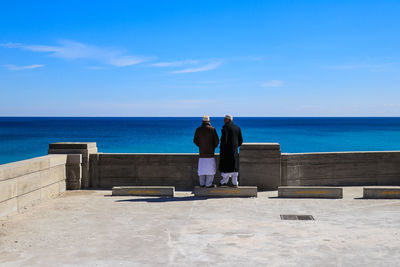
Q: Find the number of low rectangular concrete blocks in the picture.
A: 4